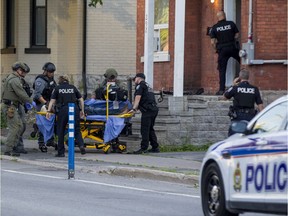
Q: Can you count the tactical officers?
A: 3